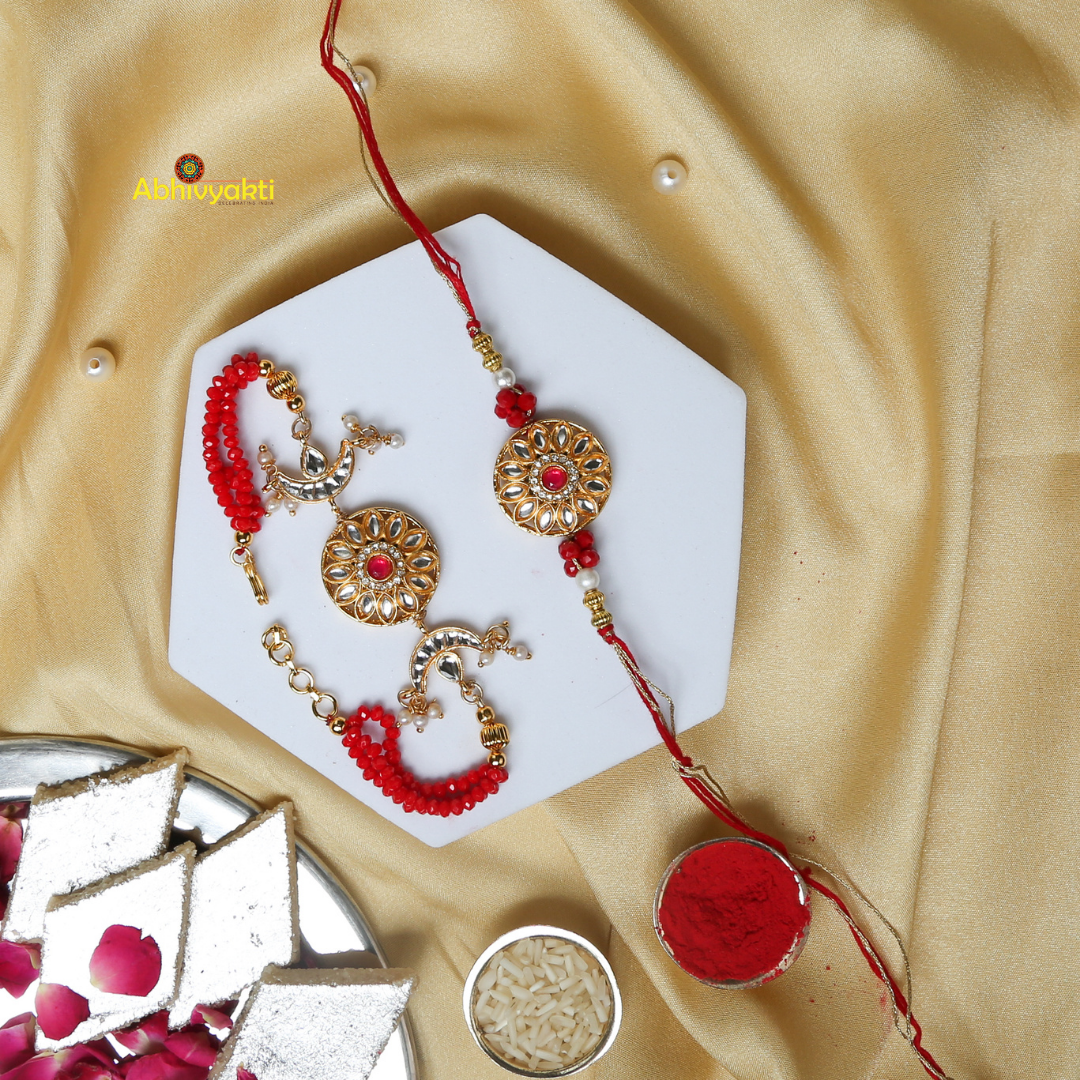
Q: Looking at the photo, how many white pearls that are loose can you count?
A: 3